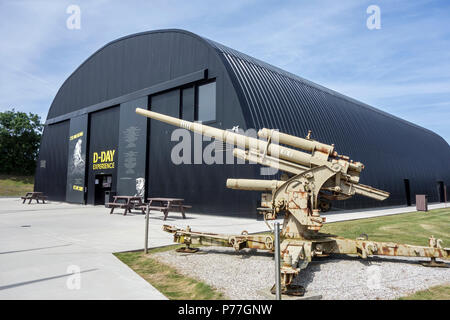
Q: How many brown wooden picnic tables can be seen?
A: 3